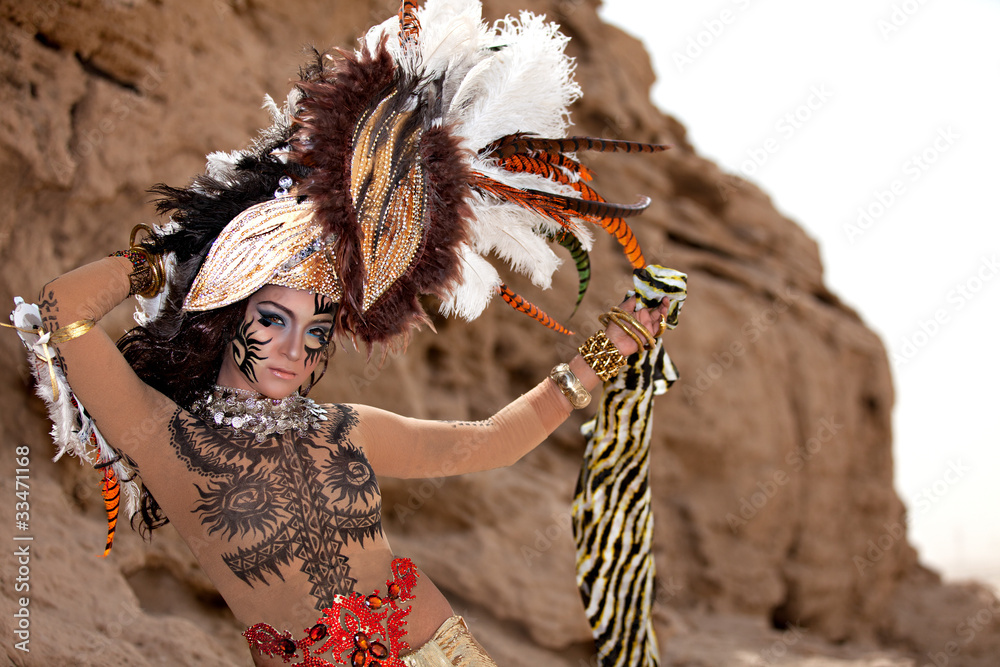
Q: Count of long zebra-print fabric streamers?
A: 1